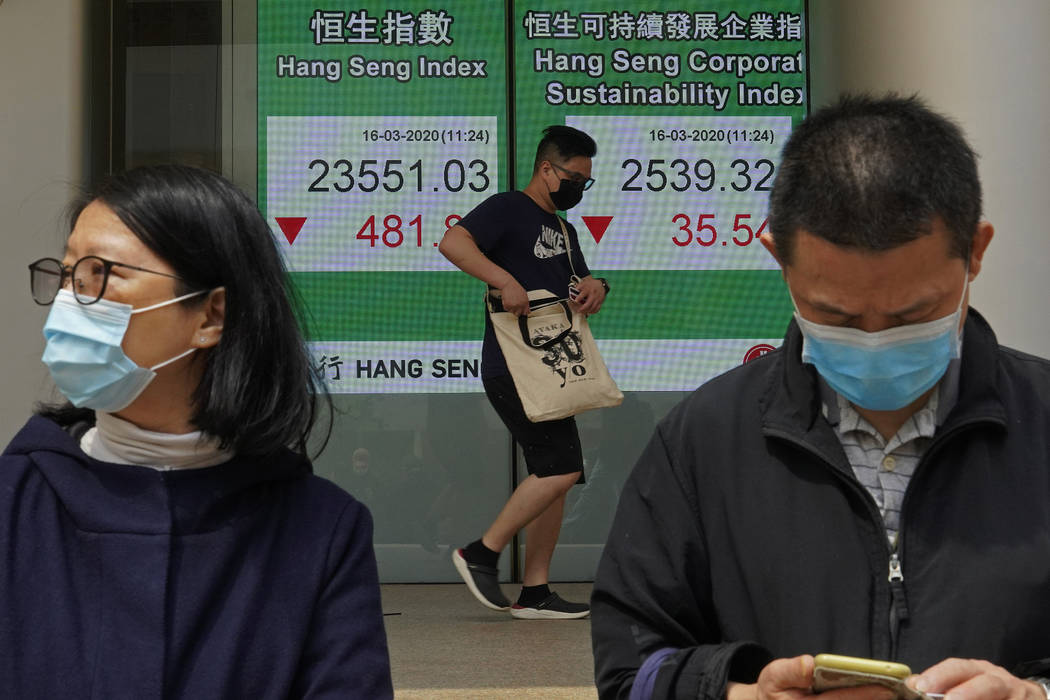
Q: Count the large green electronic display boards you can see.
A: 2